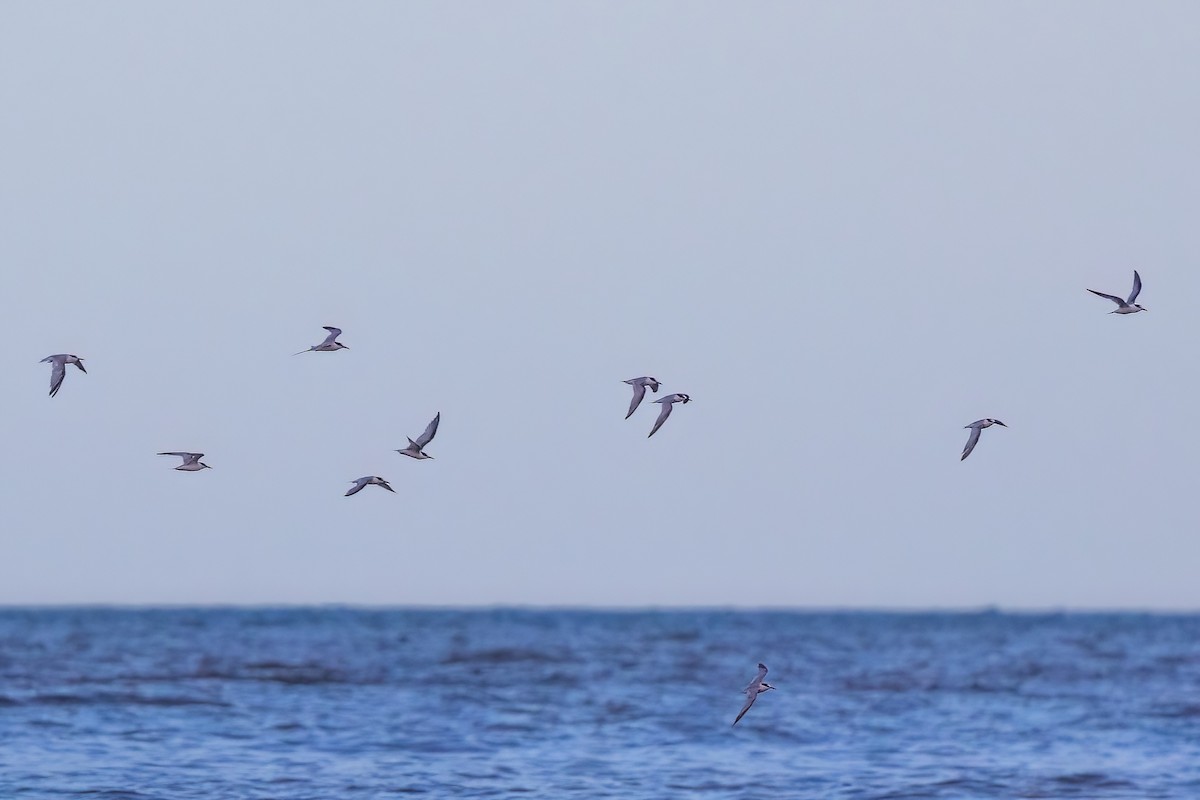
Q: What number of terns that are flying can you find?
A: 10